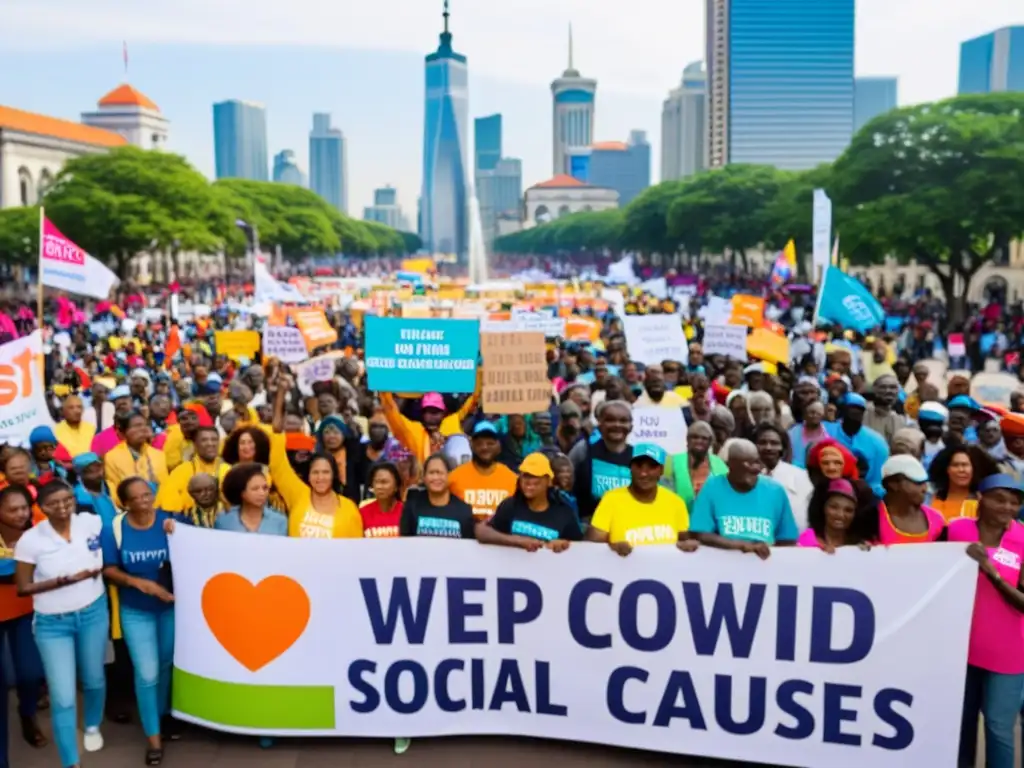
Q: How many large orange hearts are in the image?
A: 1